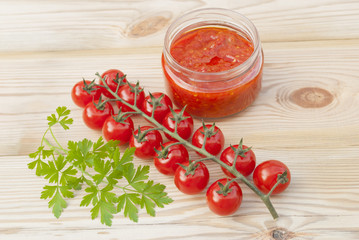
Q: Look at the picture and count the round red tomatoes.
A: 14